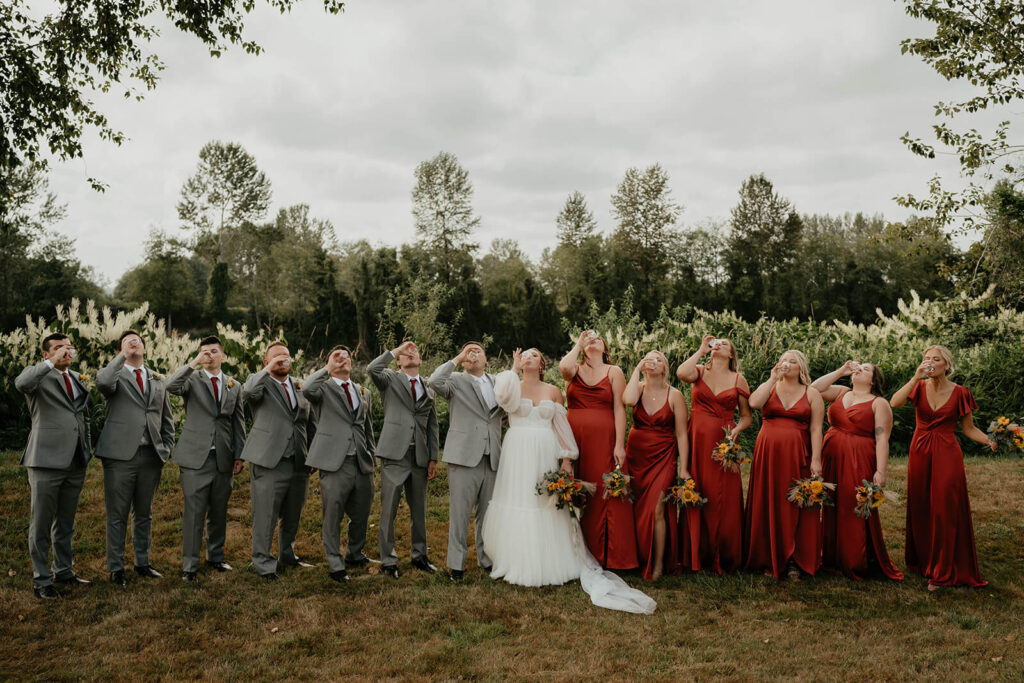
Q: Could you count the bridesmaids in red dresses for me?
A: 6